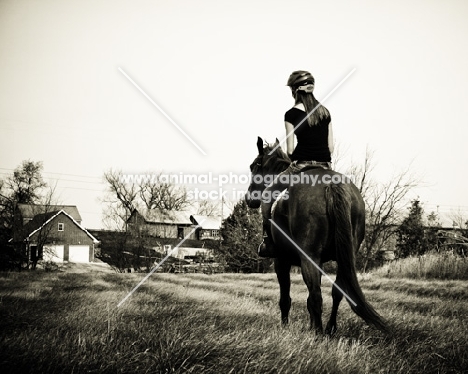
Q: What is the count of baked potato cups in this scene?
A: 0